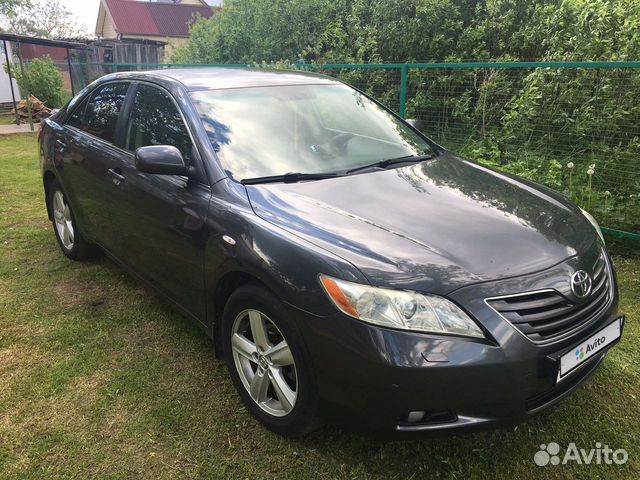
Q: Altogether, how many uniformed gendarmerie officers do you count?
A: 0